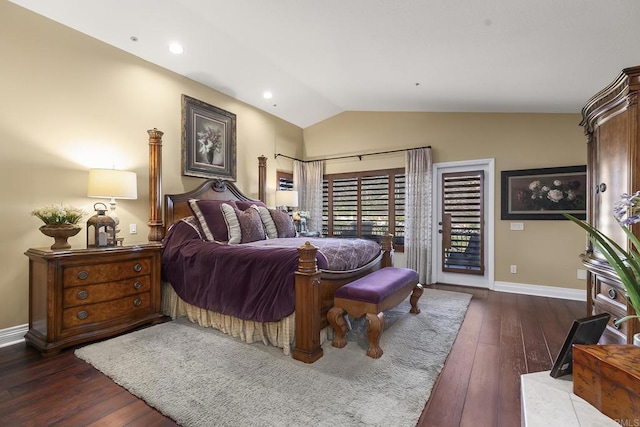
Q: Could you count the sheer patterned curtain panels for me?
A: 2